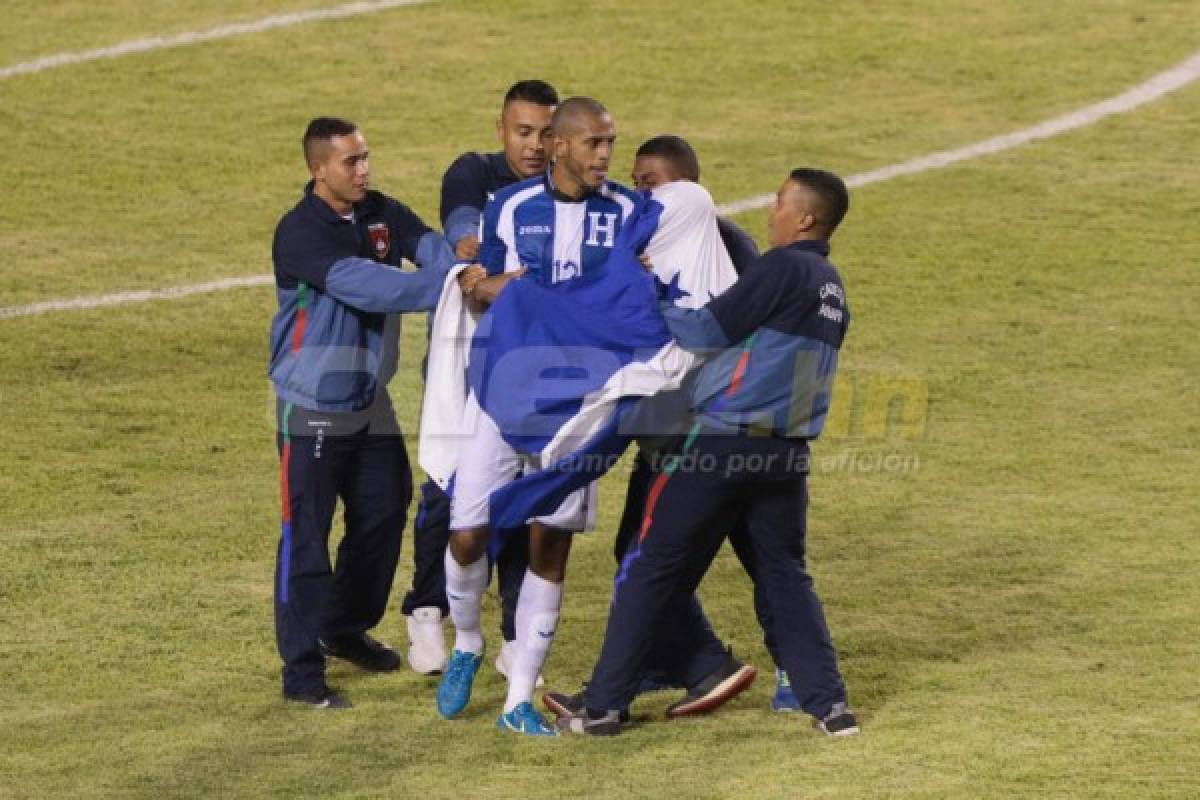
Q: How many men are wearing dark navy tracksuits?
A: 4